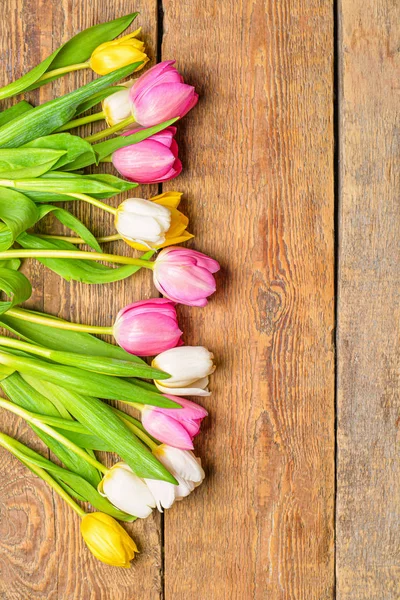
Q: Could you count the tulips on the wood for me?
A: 13